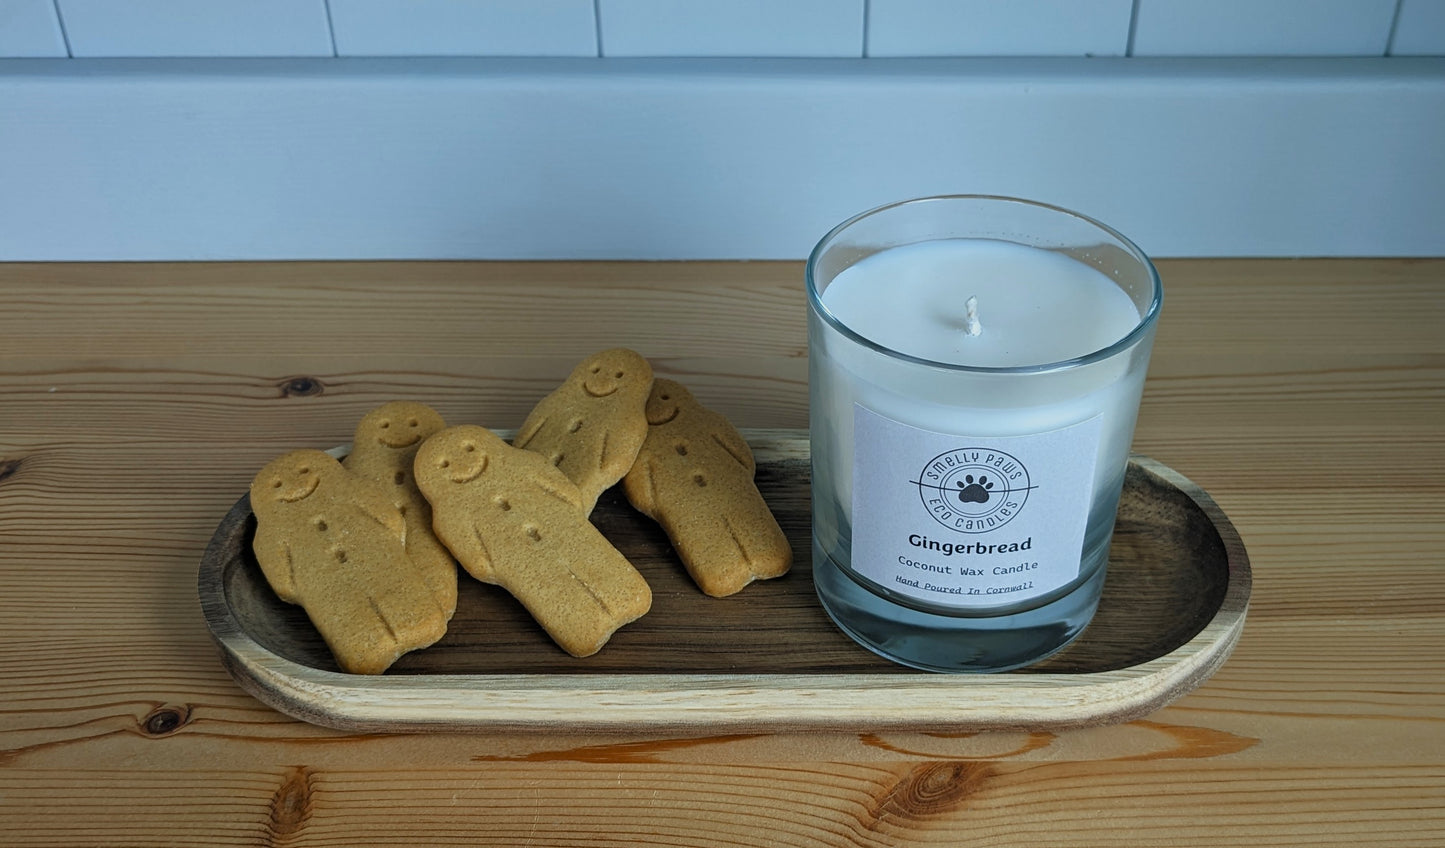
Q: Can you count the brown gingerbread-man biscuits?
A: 5